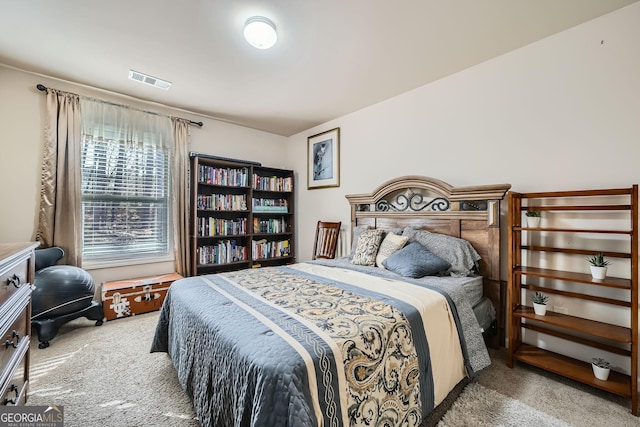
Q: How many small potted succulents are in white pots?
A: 4